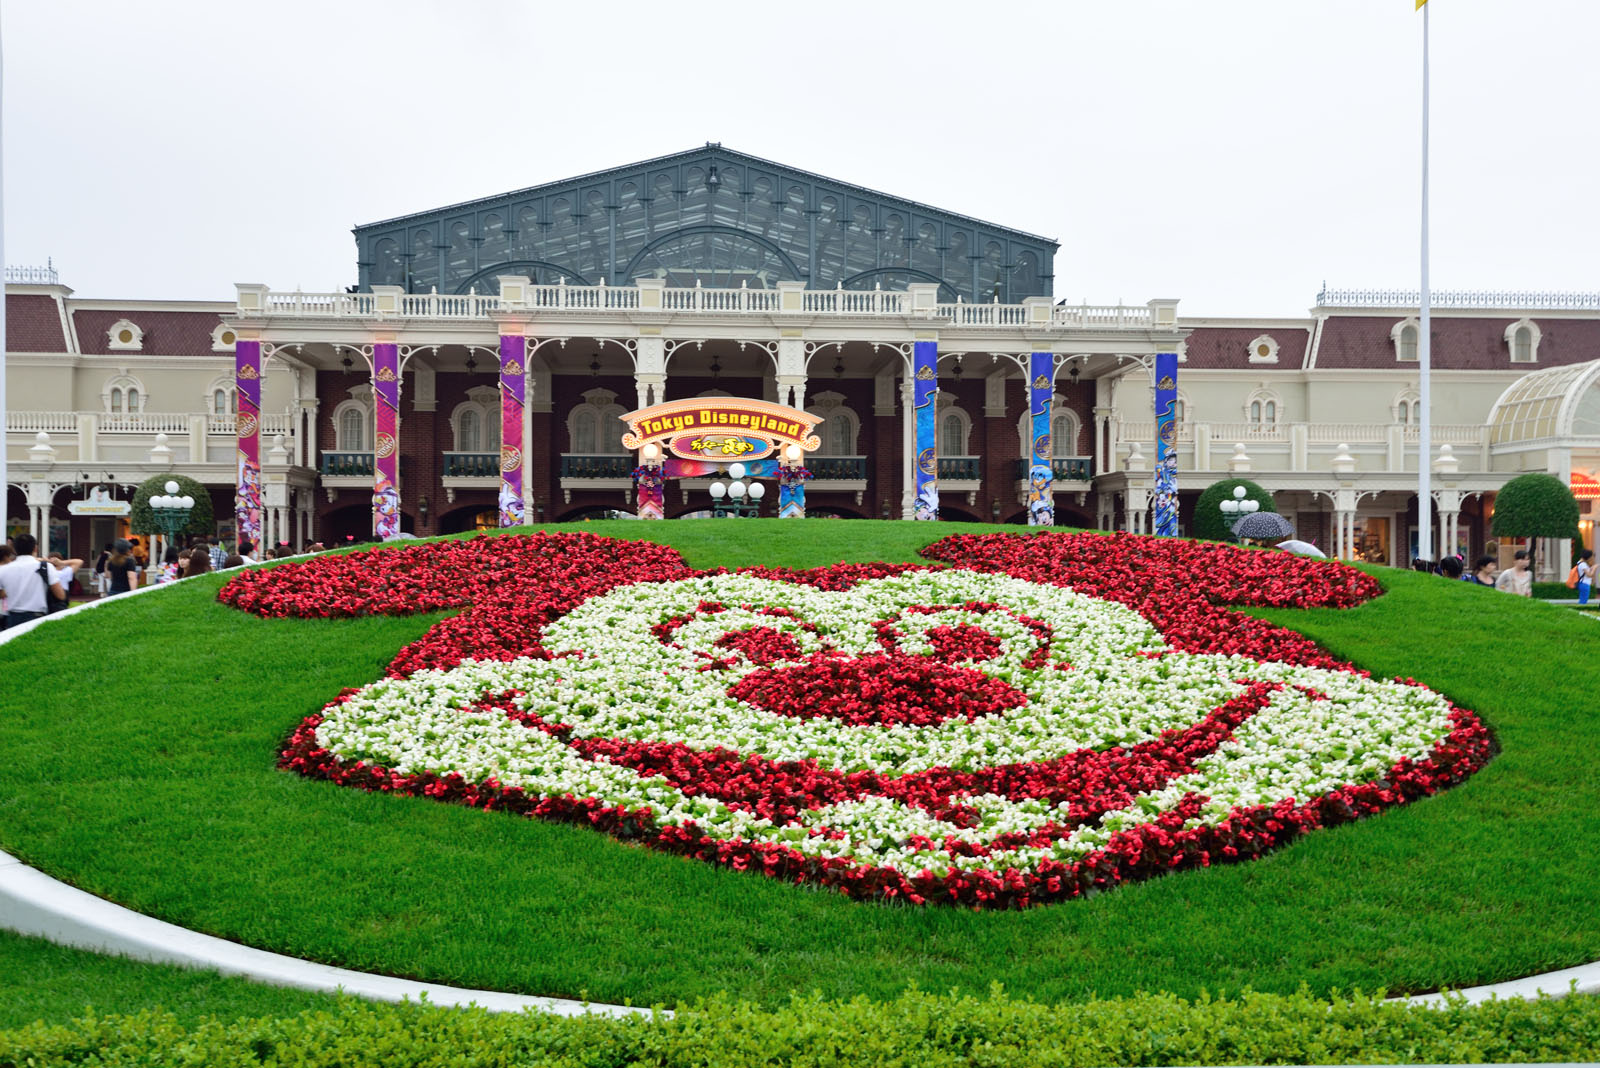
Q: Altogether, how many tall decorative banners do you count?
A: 6